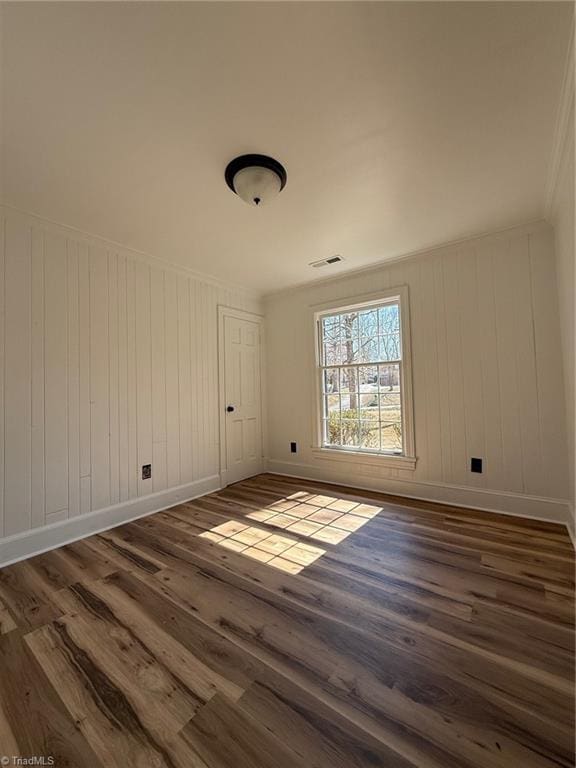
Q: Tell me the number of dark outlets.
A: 3